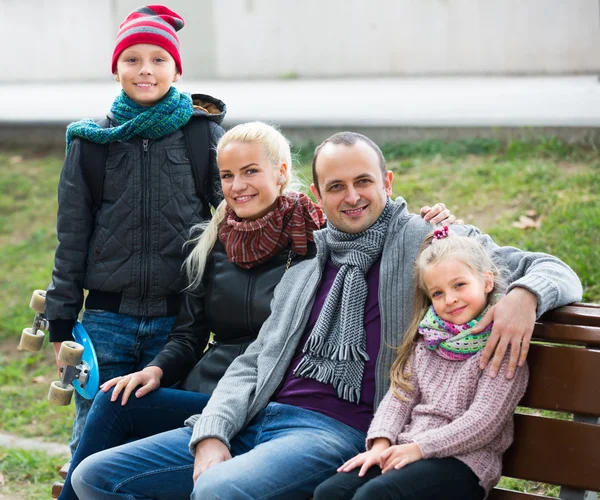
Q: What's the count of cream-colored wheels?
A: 4